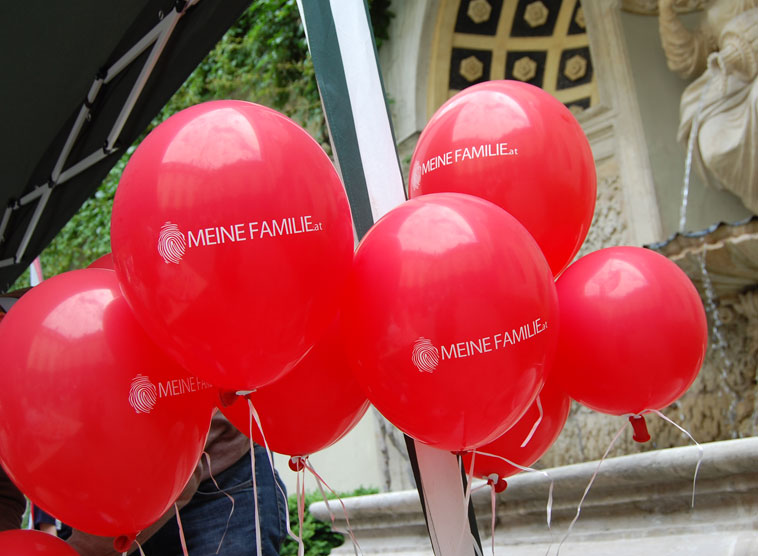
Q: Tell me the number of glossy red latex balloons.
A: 9